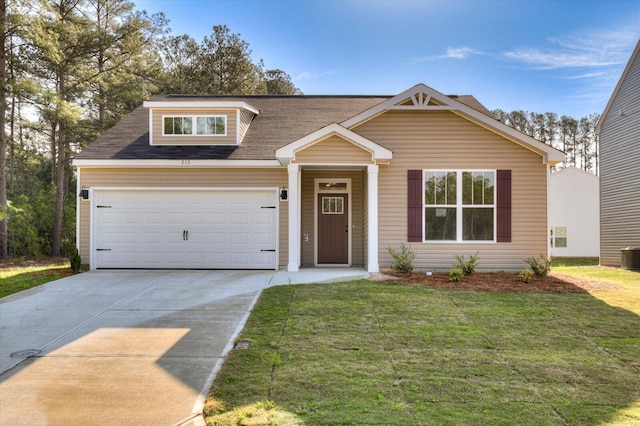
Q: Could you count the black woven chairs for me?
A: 0